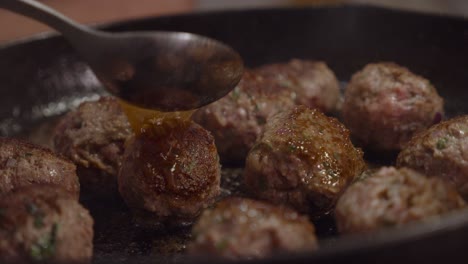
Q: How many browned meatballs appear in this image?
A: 11